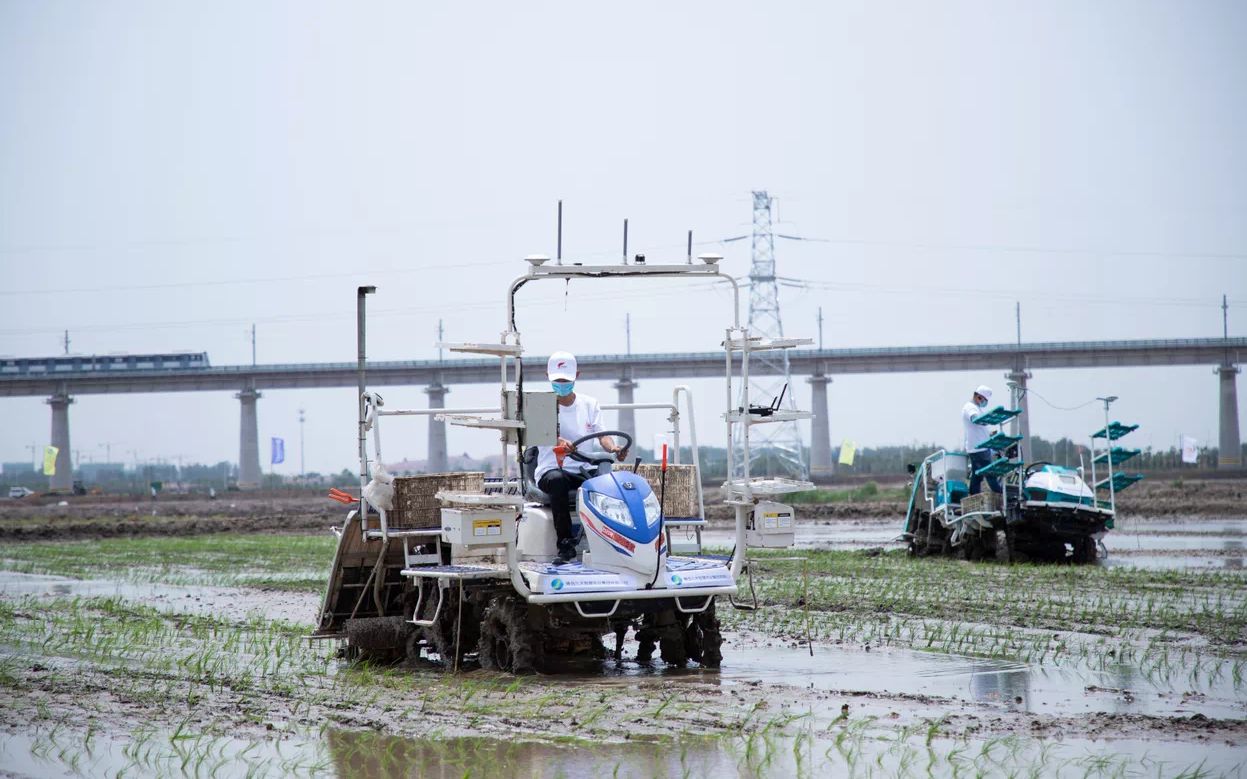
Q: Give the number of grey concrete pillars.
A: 7